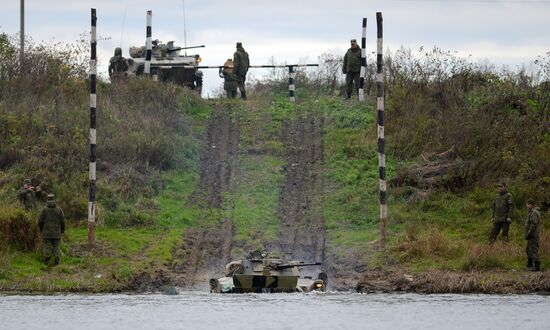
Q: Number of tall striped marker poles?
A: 4